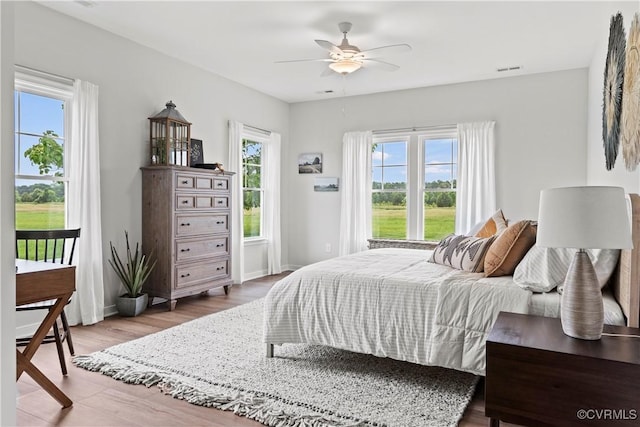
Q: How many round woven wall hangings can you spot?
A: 2